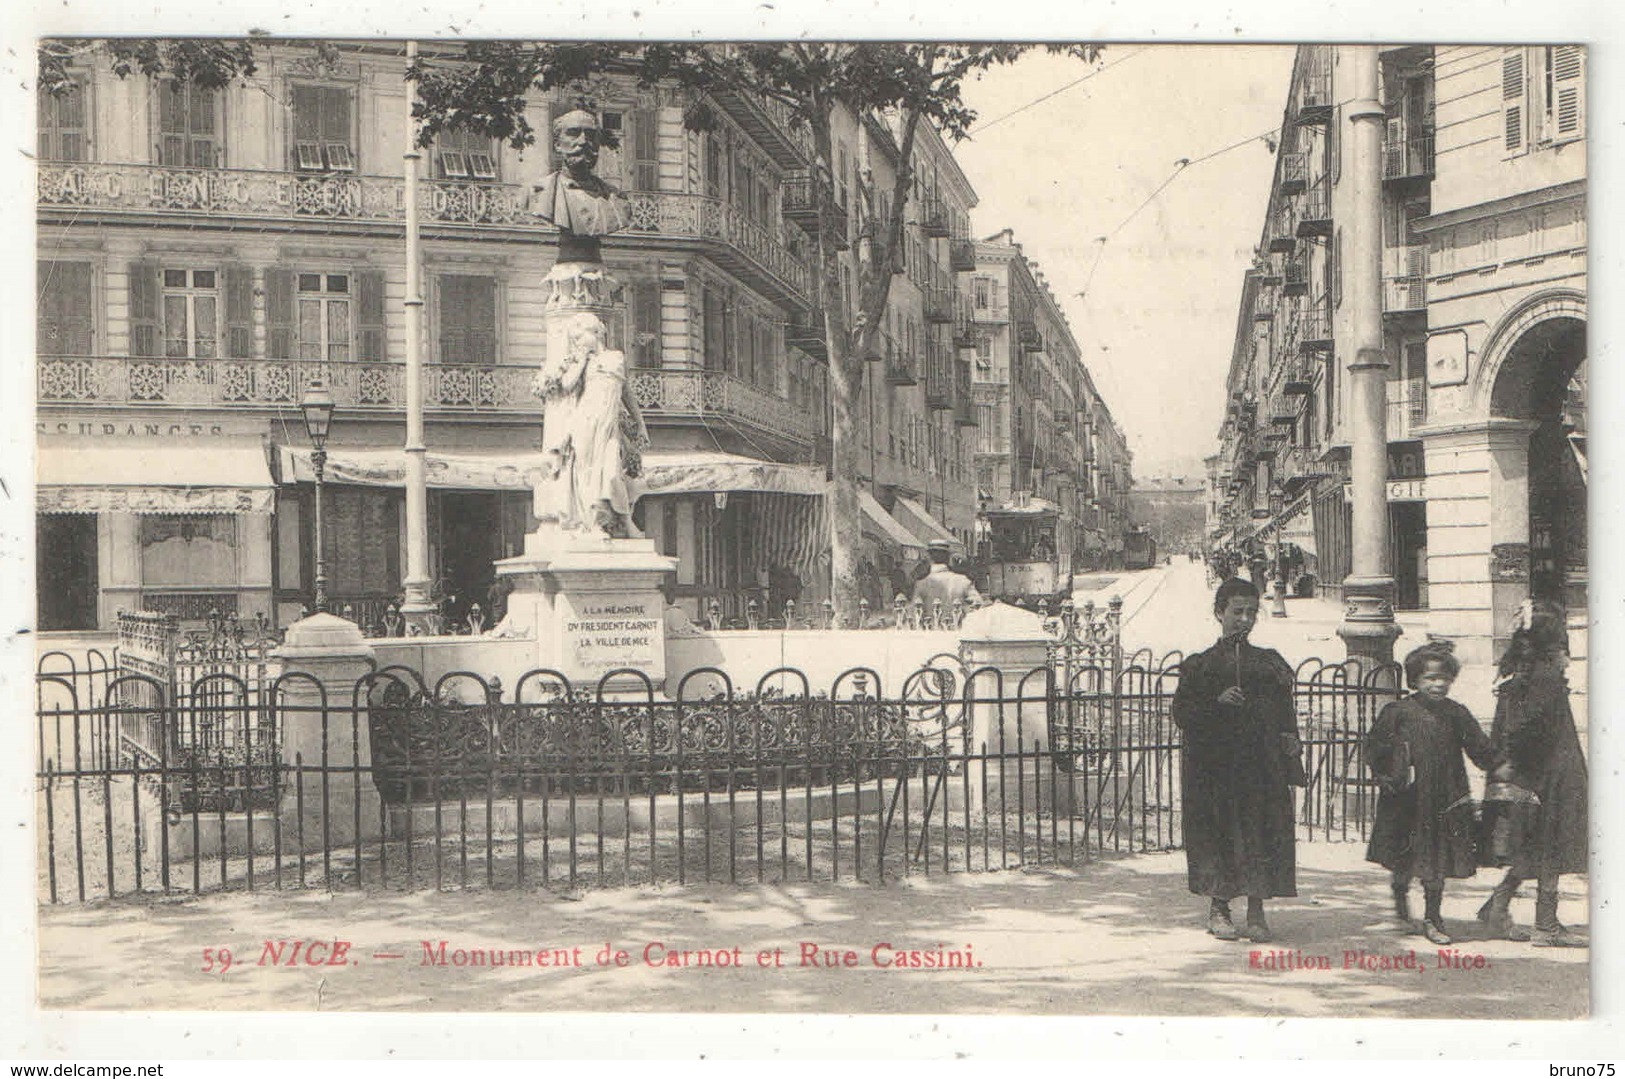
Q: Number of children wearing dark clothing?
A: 3